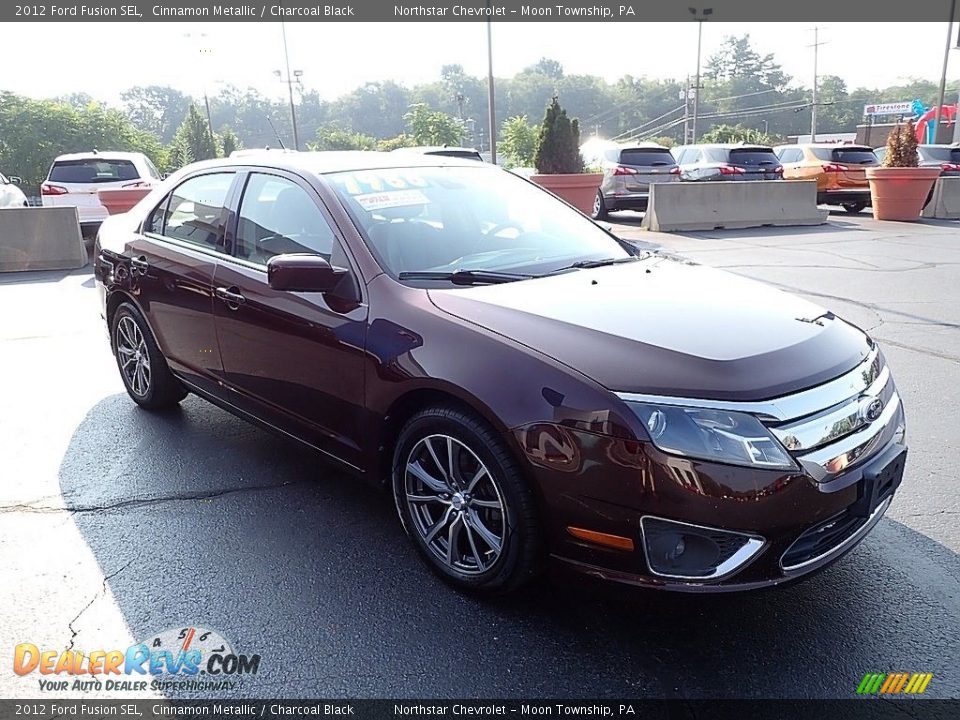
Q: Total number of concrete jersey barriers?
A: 3